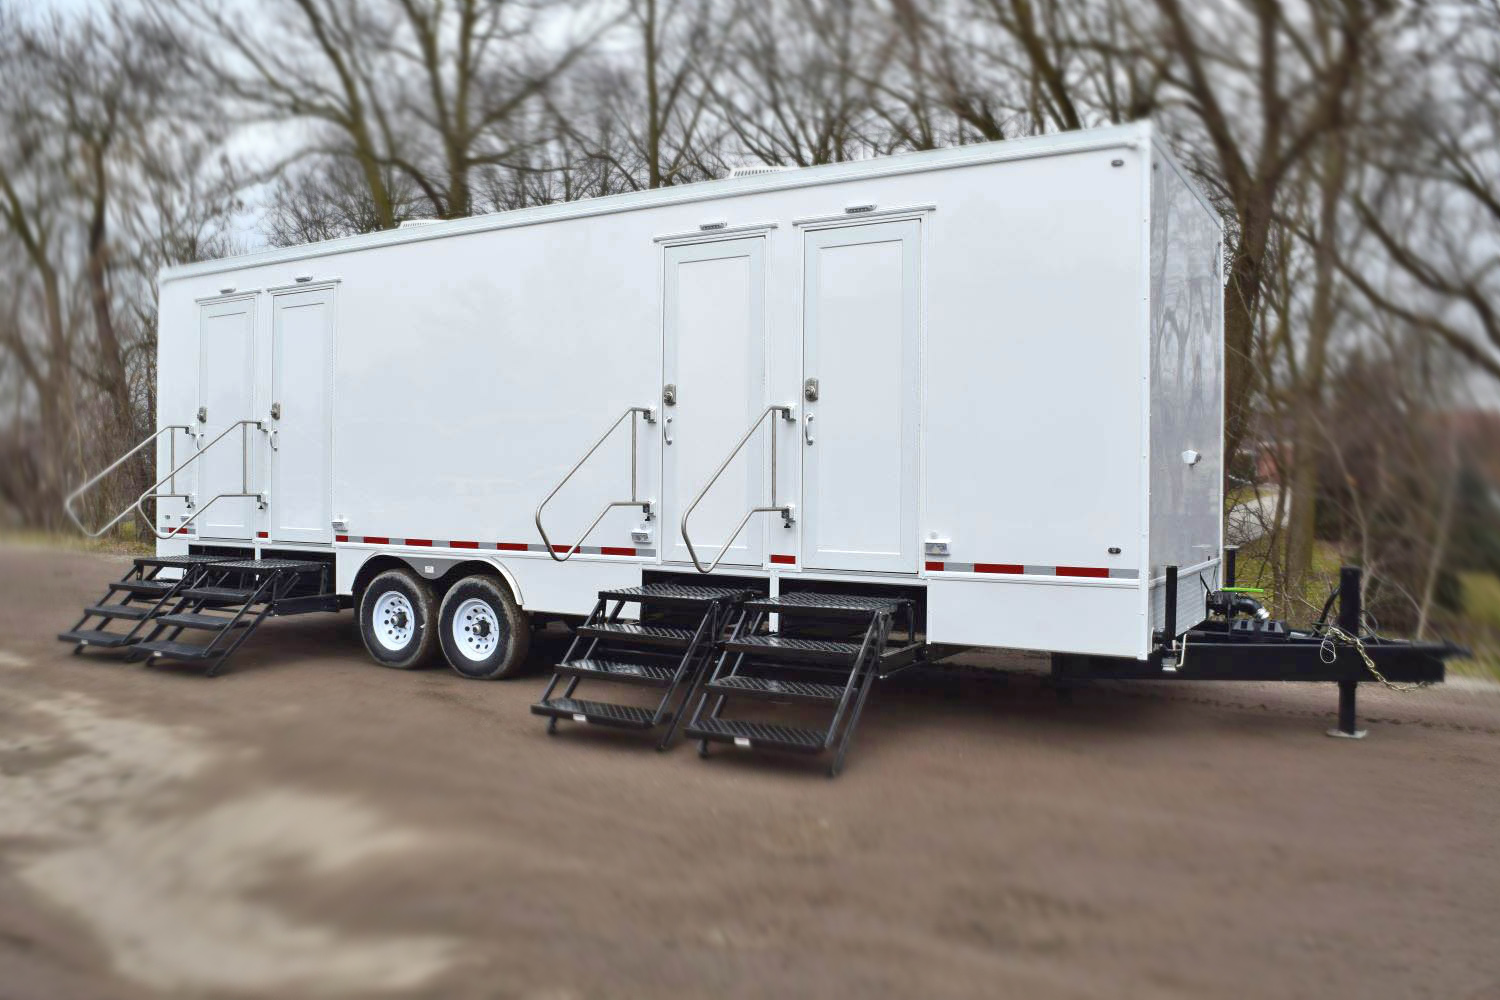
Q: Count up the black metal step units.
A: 4